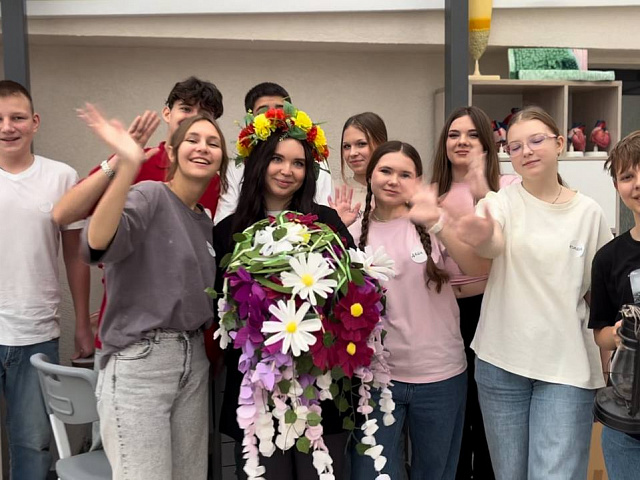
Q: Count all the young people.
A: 10